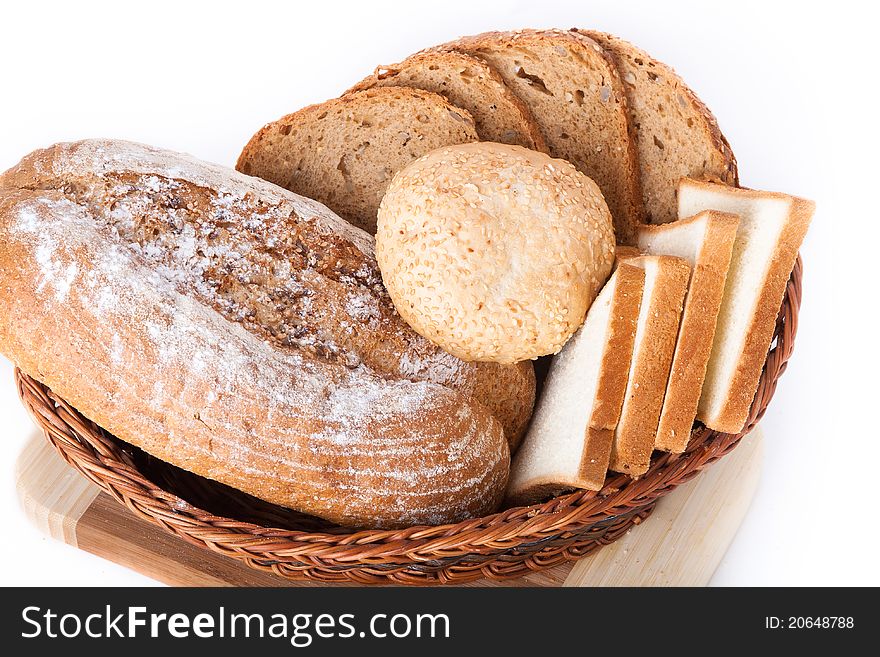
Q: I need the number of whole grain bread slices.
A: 4